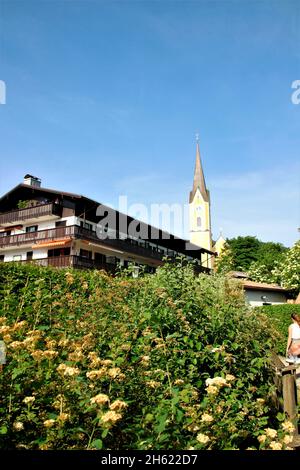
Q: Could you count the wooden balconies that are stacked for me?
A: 3